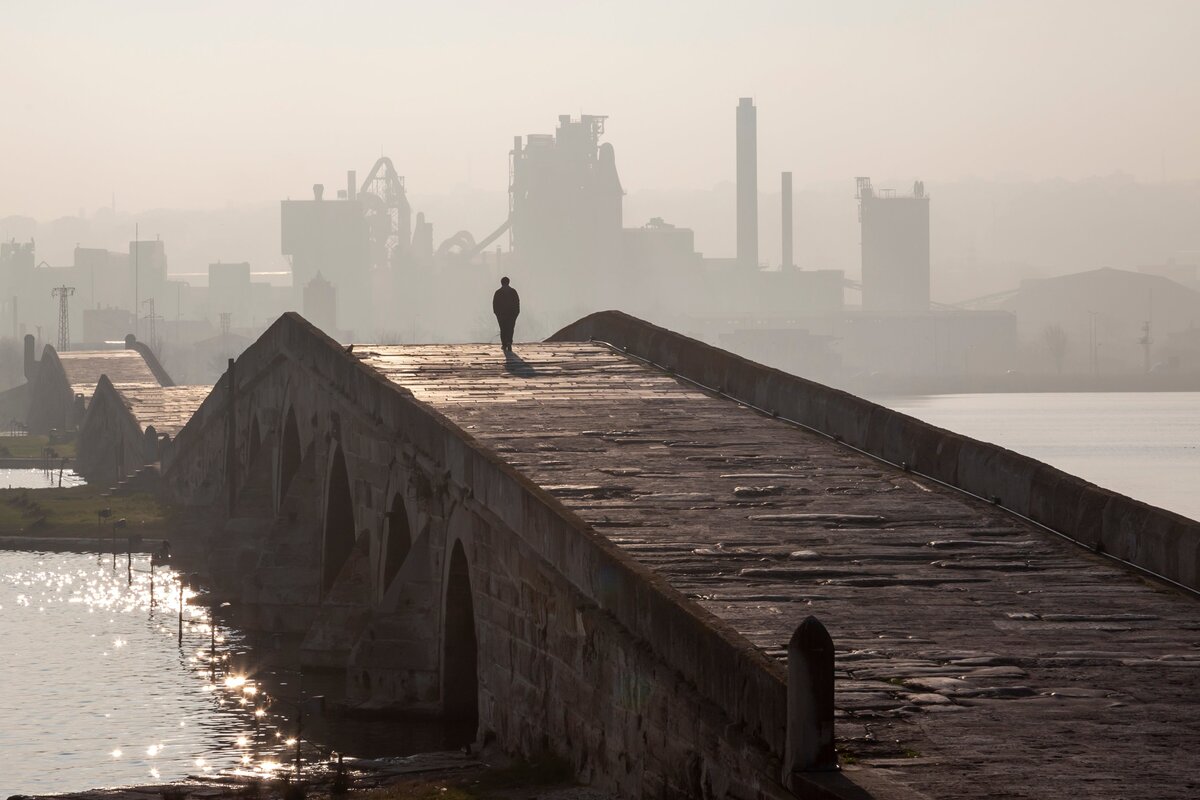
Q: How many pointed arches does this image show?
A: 5